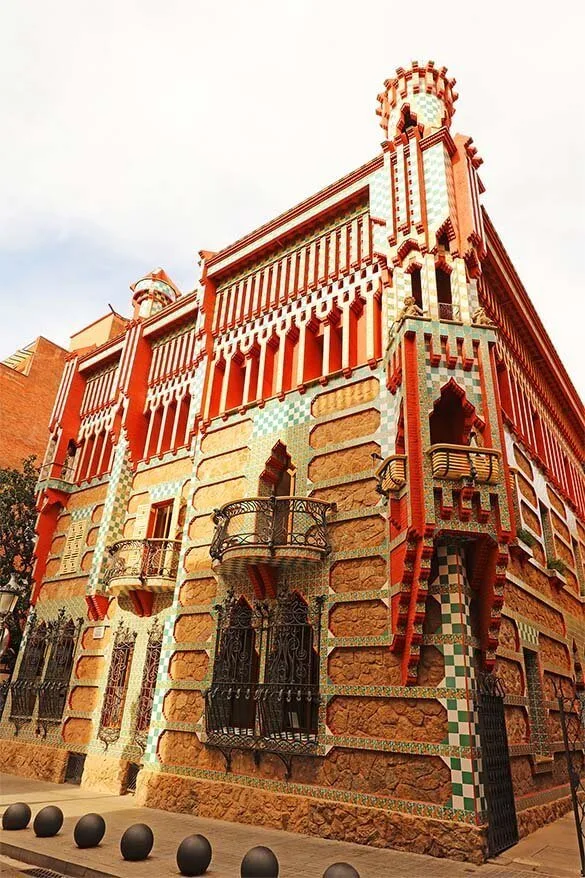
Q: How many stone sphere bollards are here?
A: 7